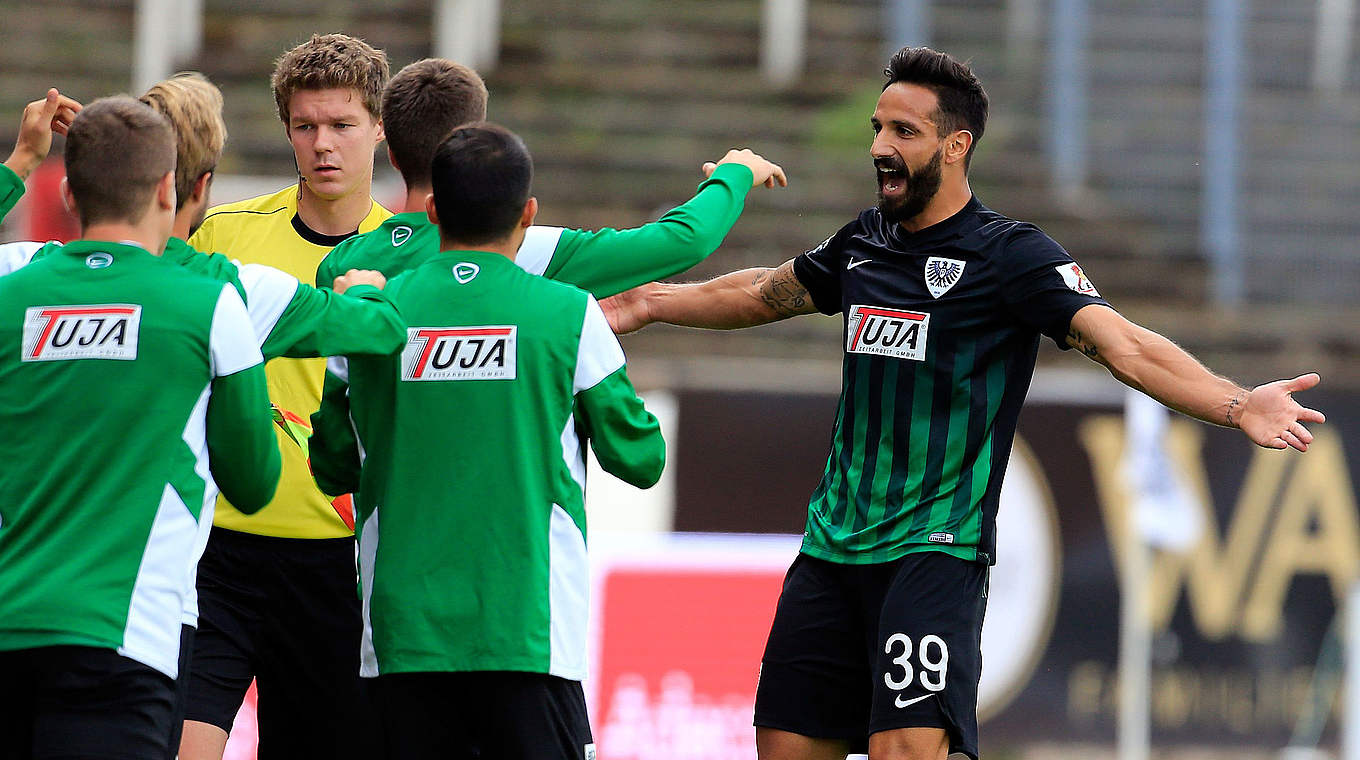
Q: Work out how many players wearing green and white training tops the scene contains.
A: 4